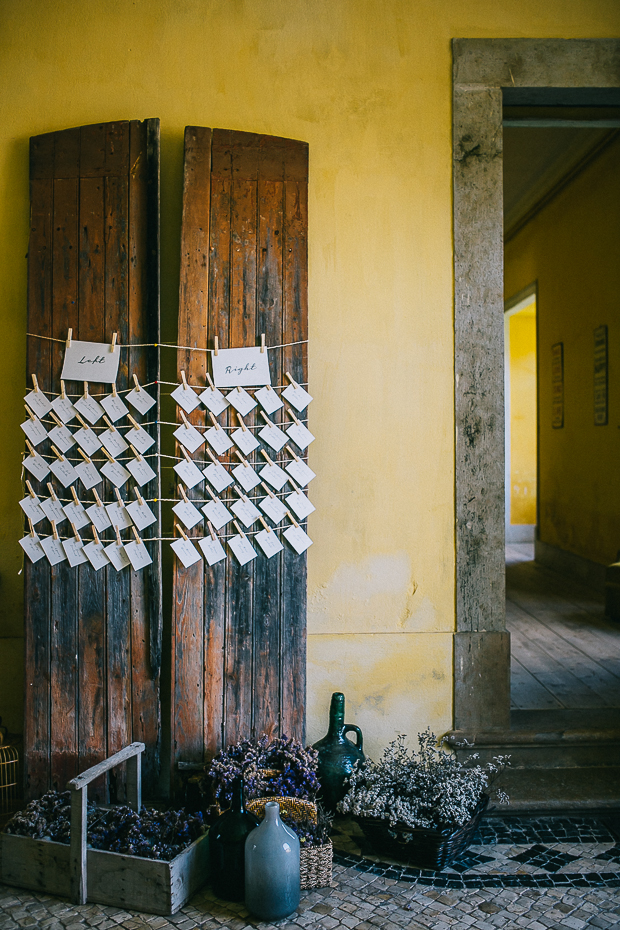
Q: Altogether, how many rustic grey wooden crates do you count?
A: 1